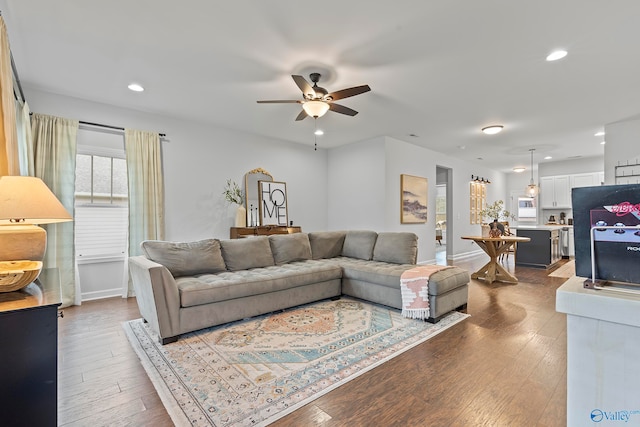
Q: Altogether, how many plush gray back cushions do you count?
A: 6